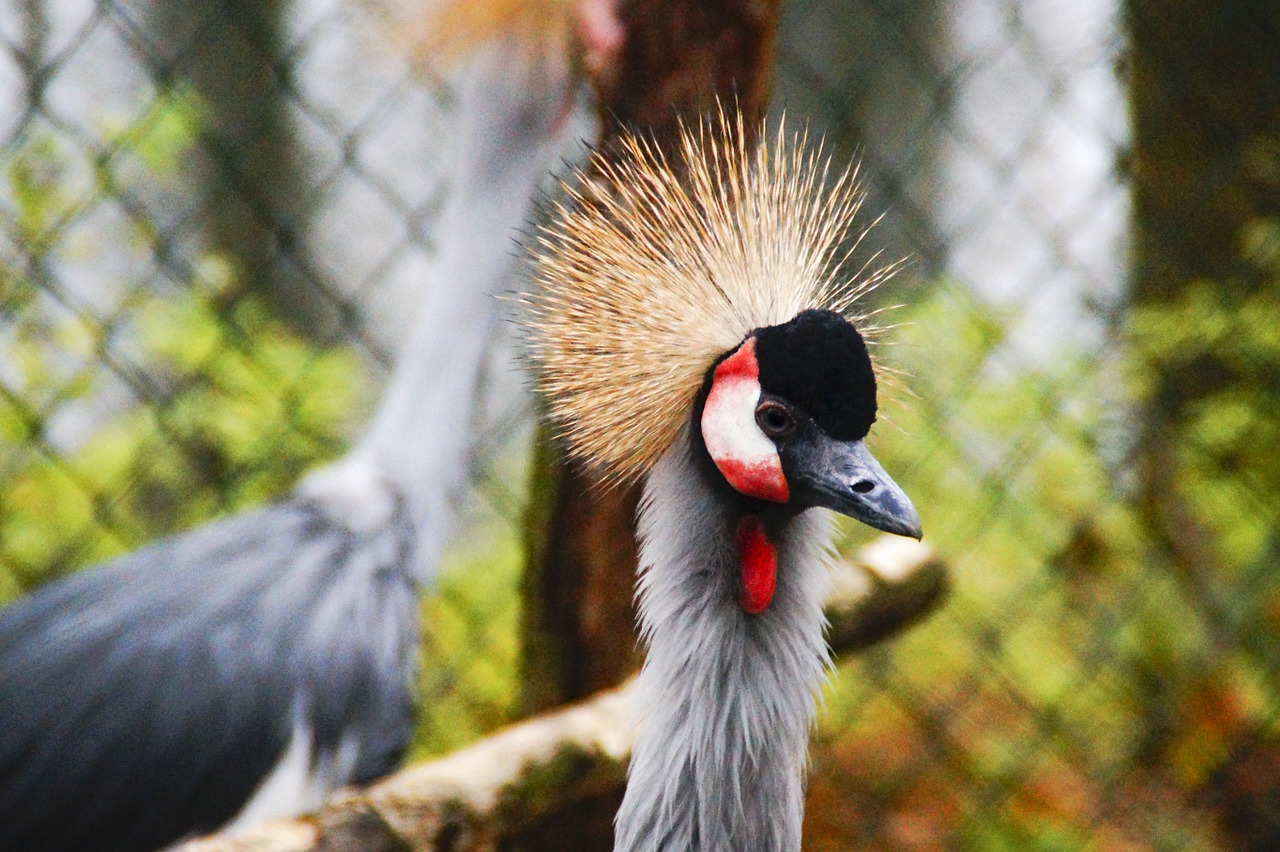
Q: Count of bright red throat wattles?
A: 1